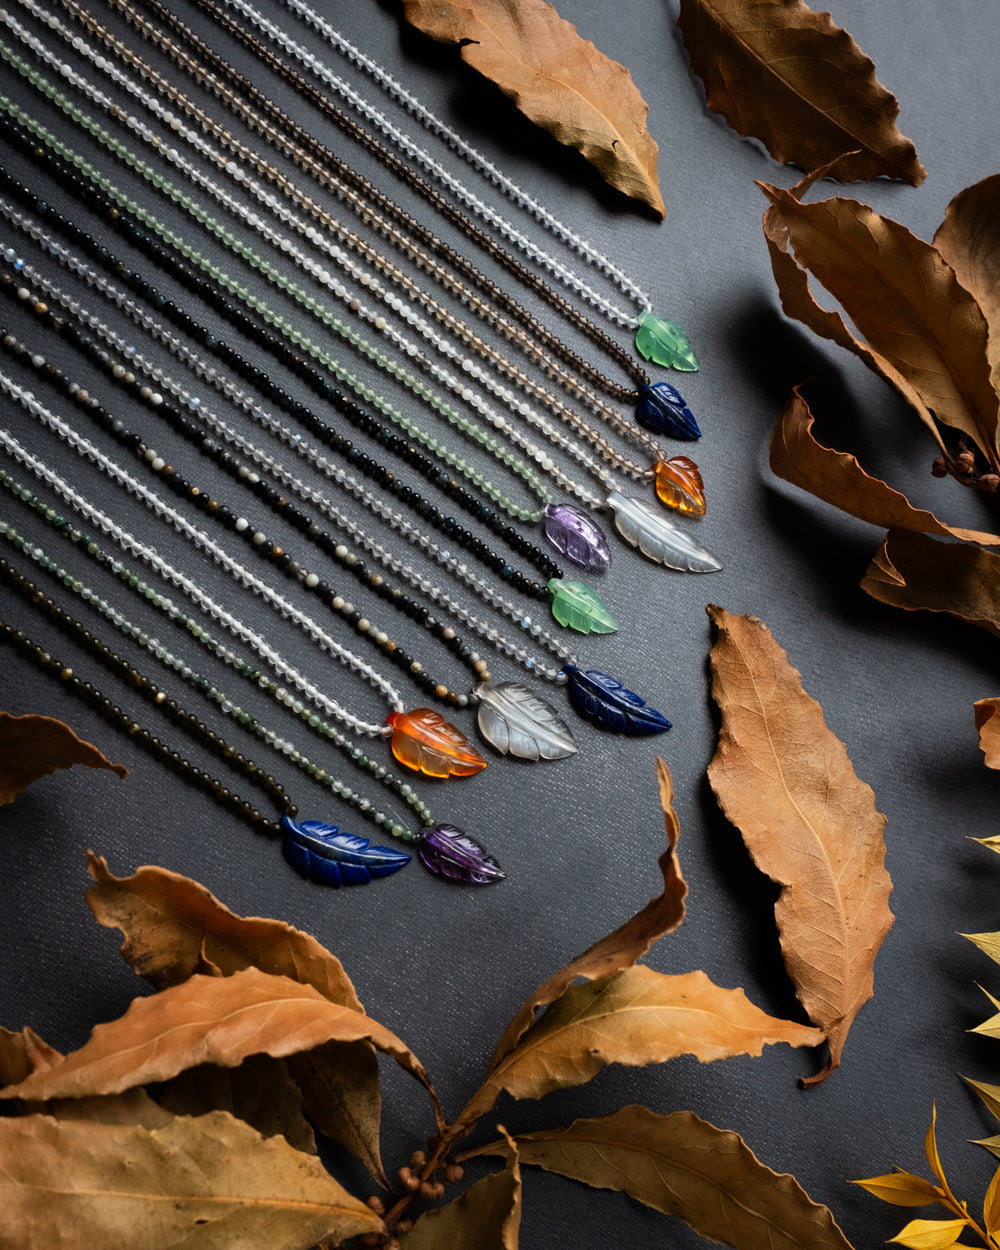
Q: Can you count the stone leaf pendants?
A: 11